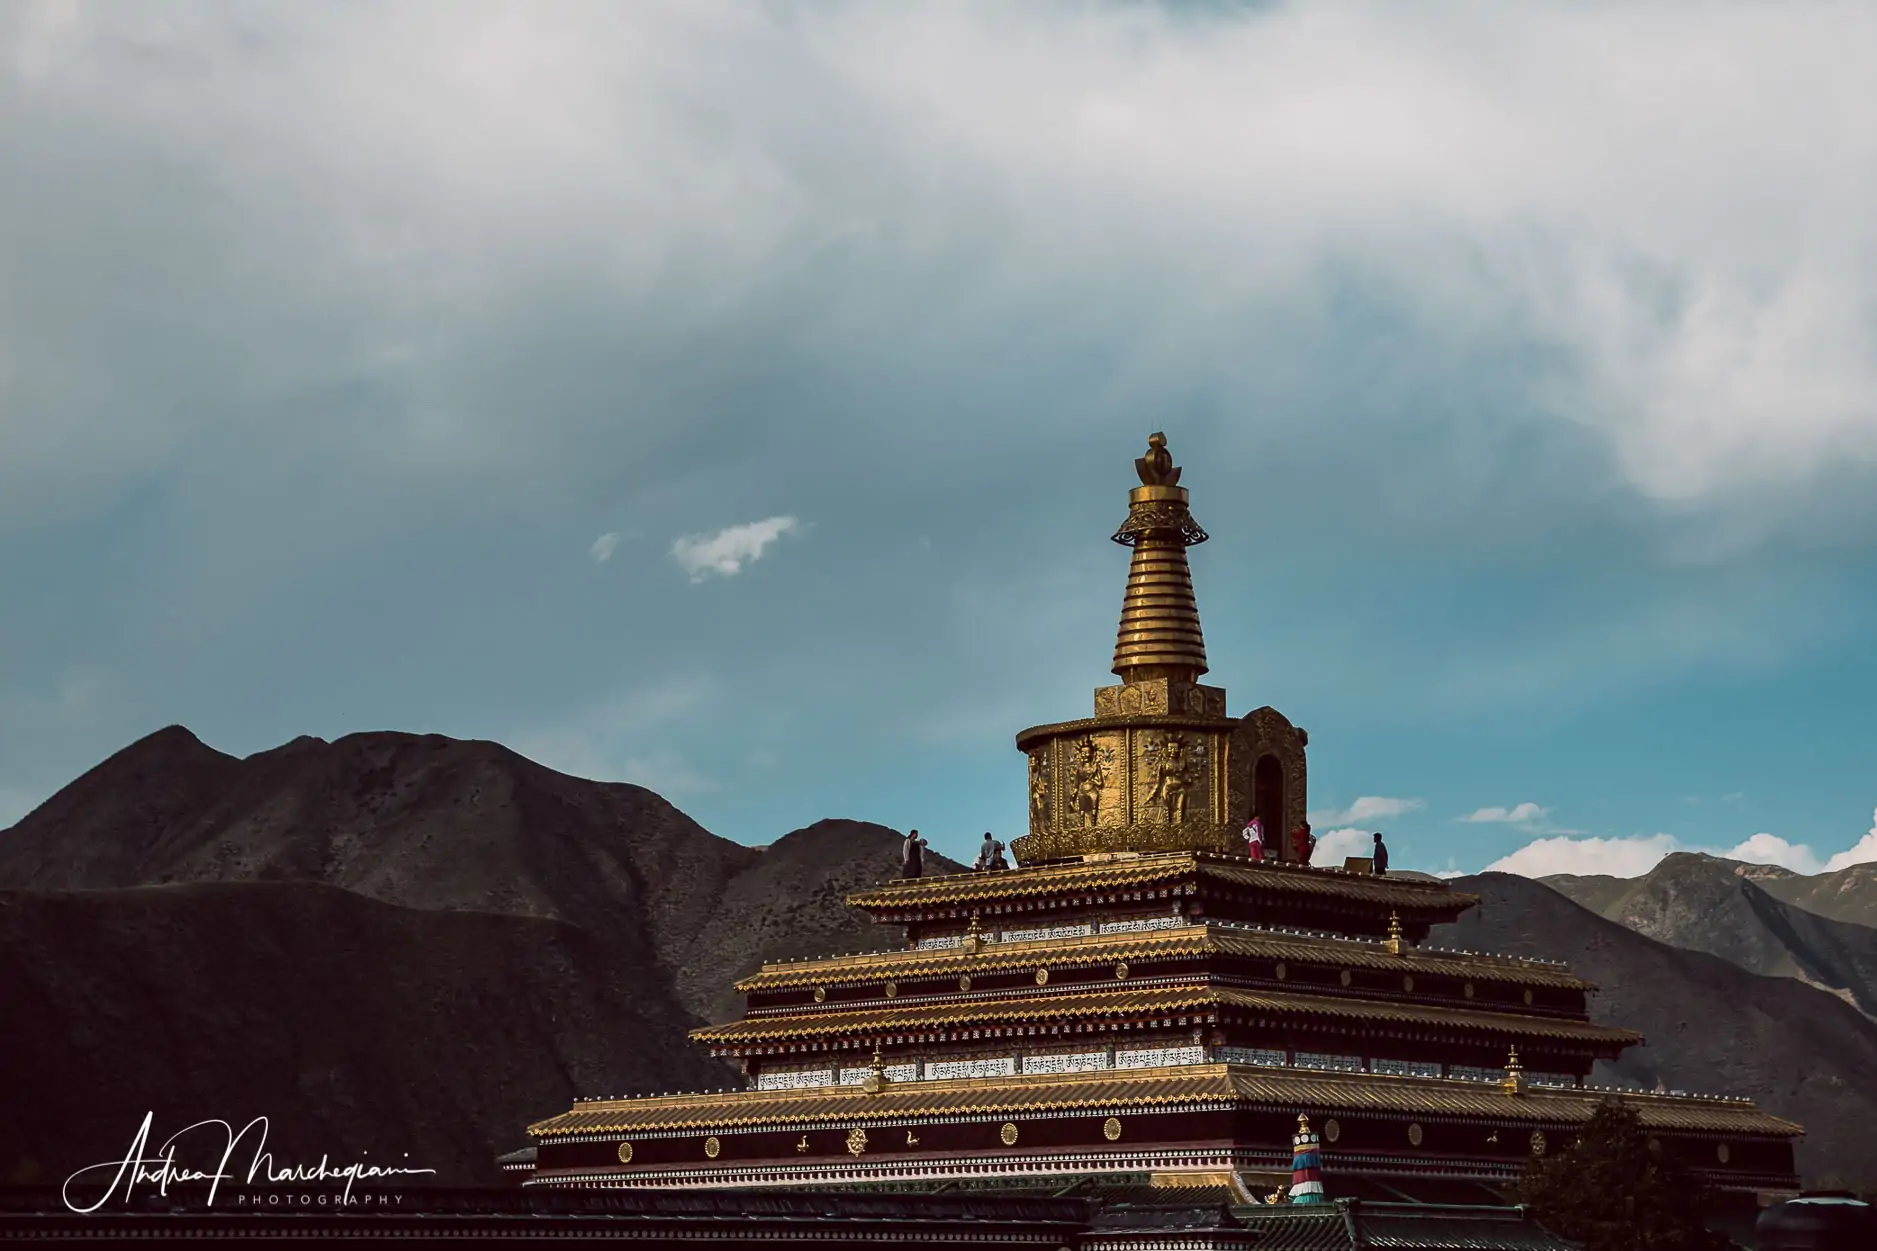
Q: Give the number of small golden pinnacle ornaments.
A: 4